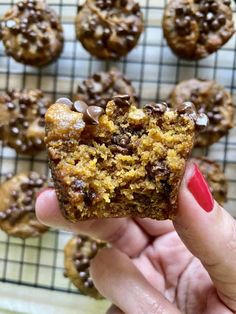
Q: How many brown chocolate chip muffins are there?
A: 10